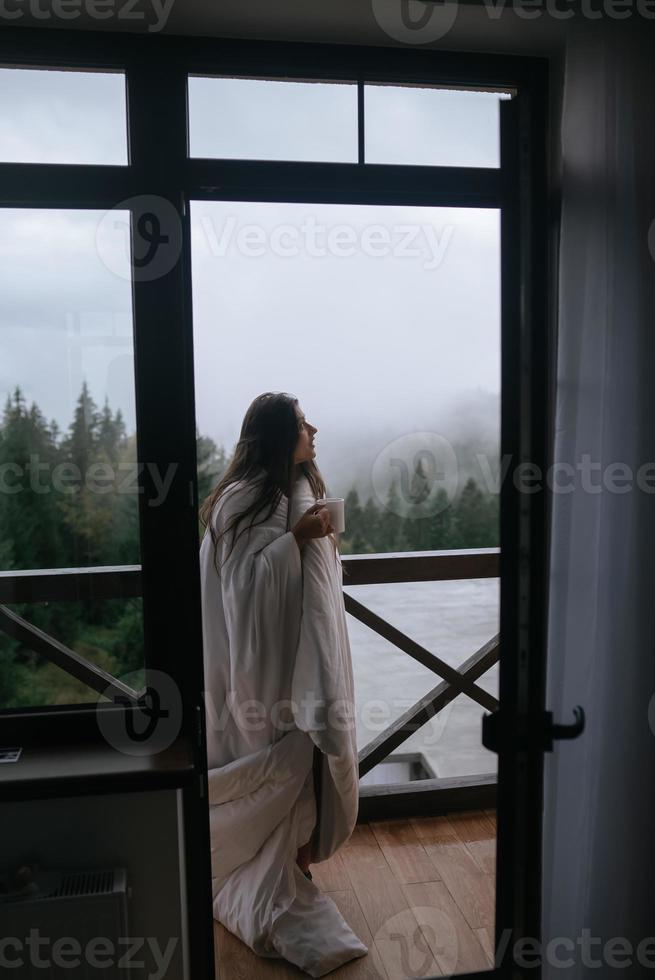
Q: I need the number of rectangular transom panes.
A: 3